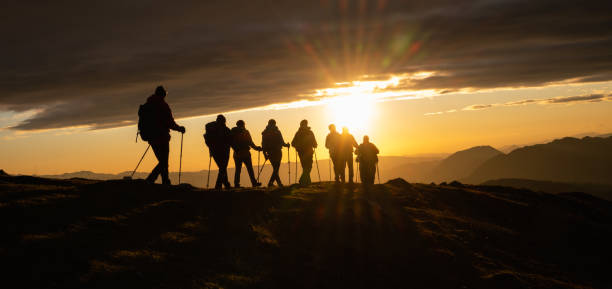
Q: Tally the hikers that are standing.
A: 8